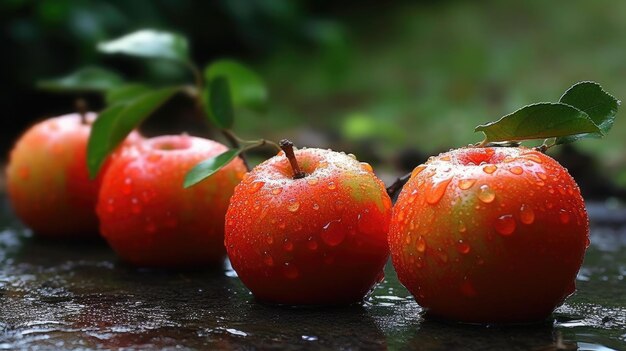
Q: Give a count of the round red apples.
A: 4